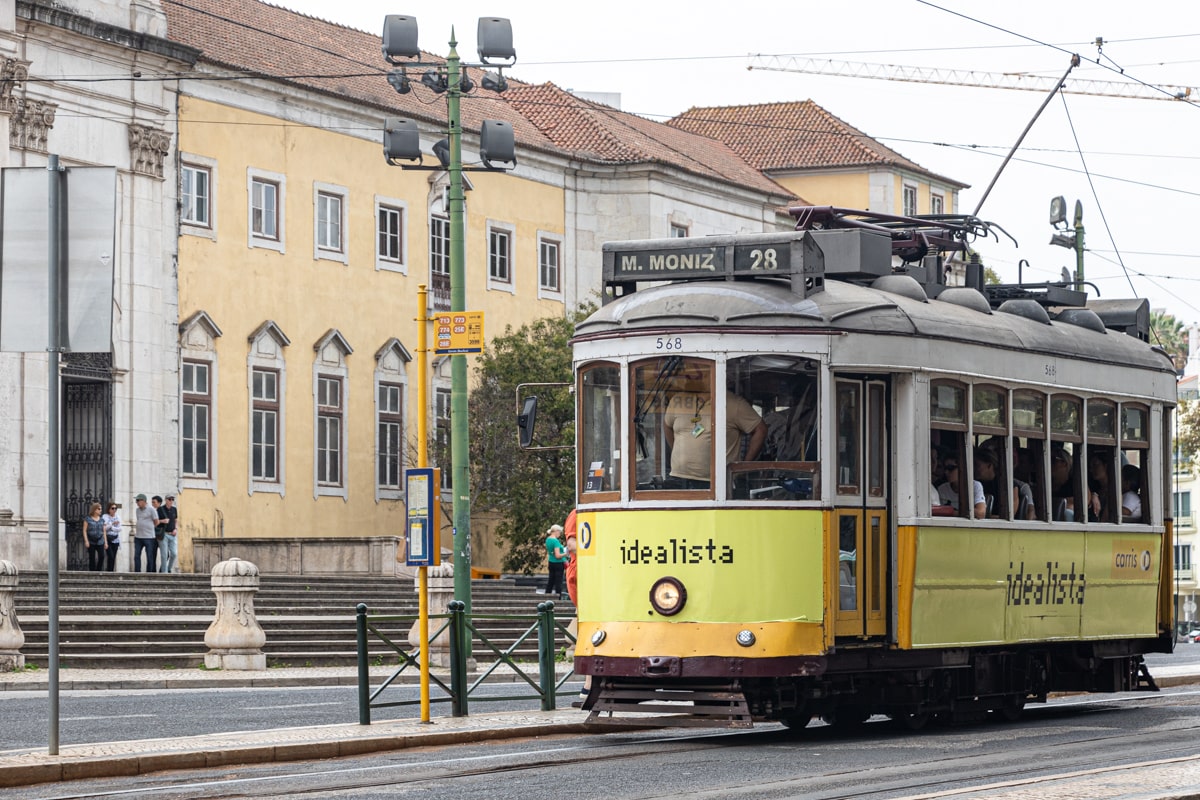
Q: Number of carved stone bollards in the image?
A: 3